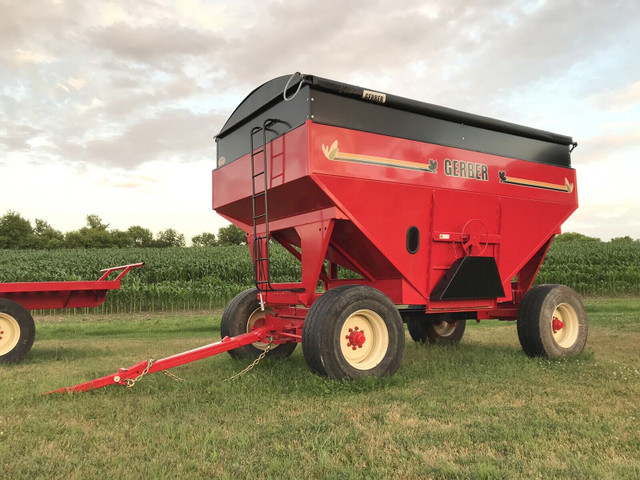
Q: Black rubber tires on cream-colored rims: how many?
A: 5